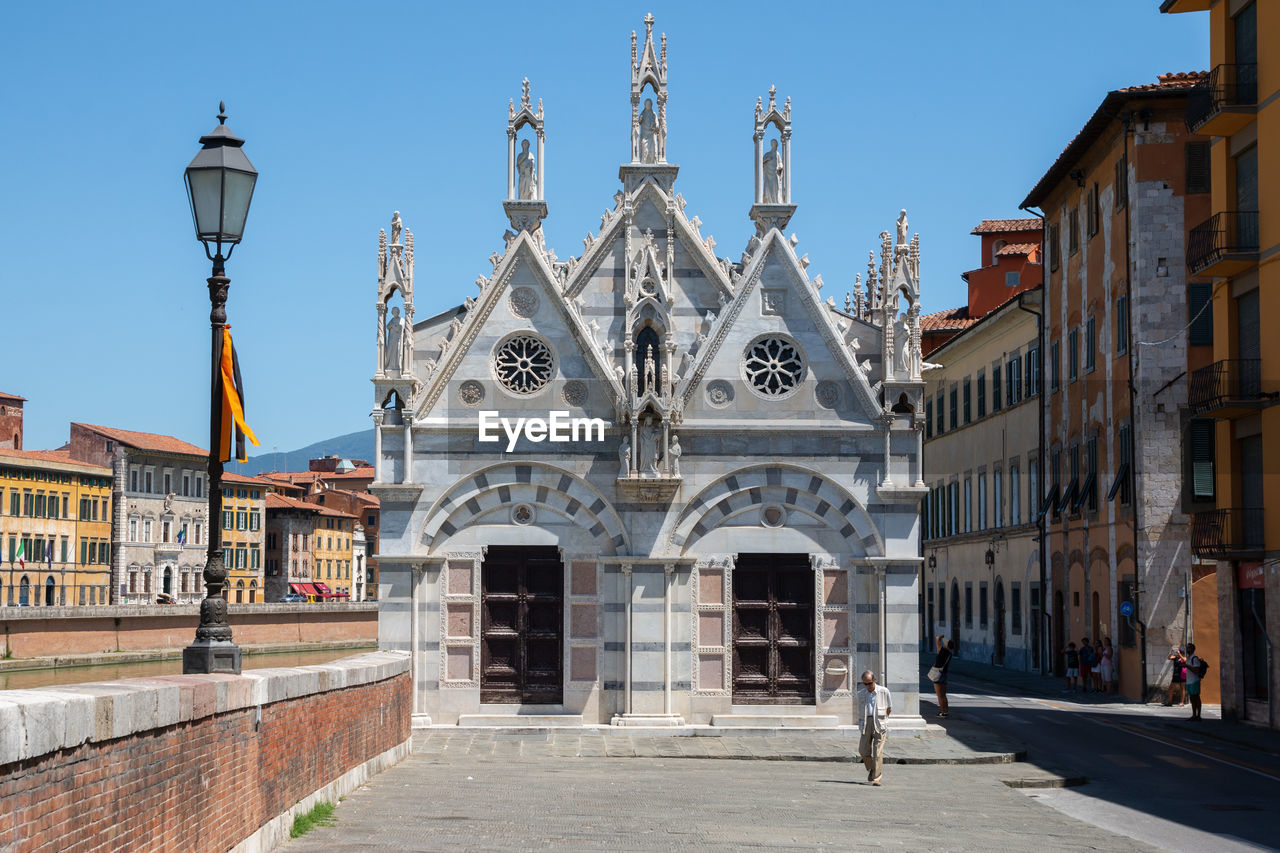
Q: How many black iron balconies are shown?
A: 4